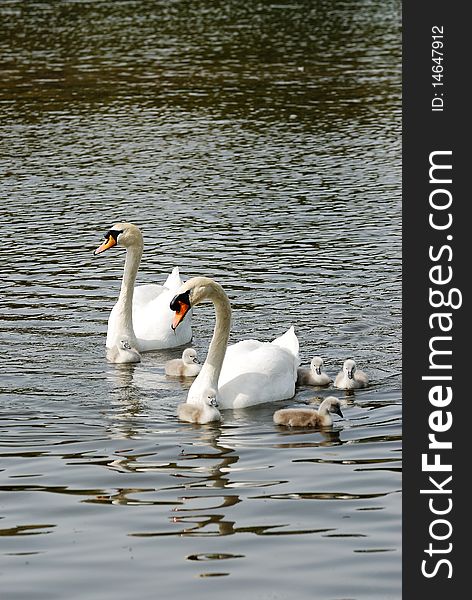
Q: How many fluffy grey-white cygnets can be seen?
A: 6